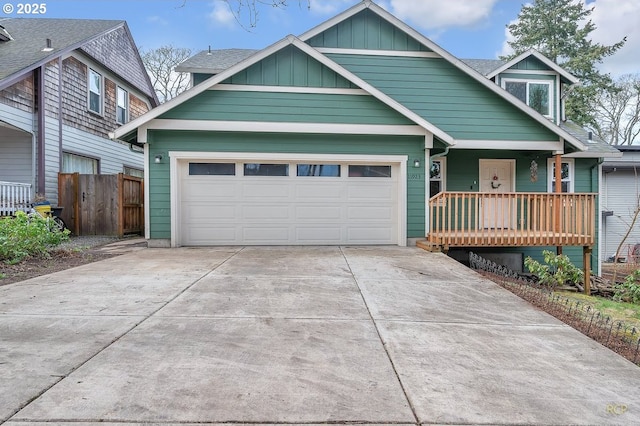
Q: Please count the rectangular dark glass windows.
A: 4